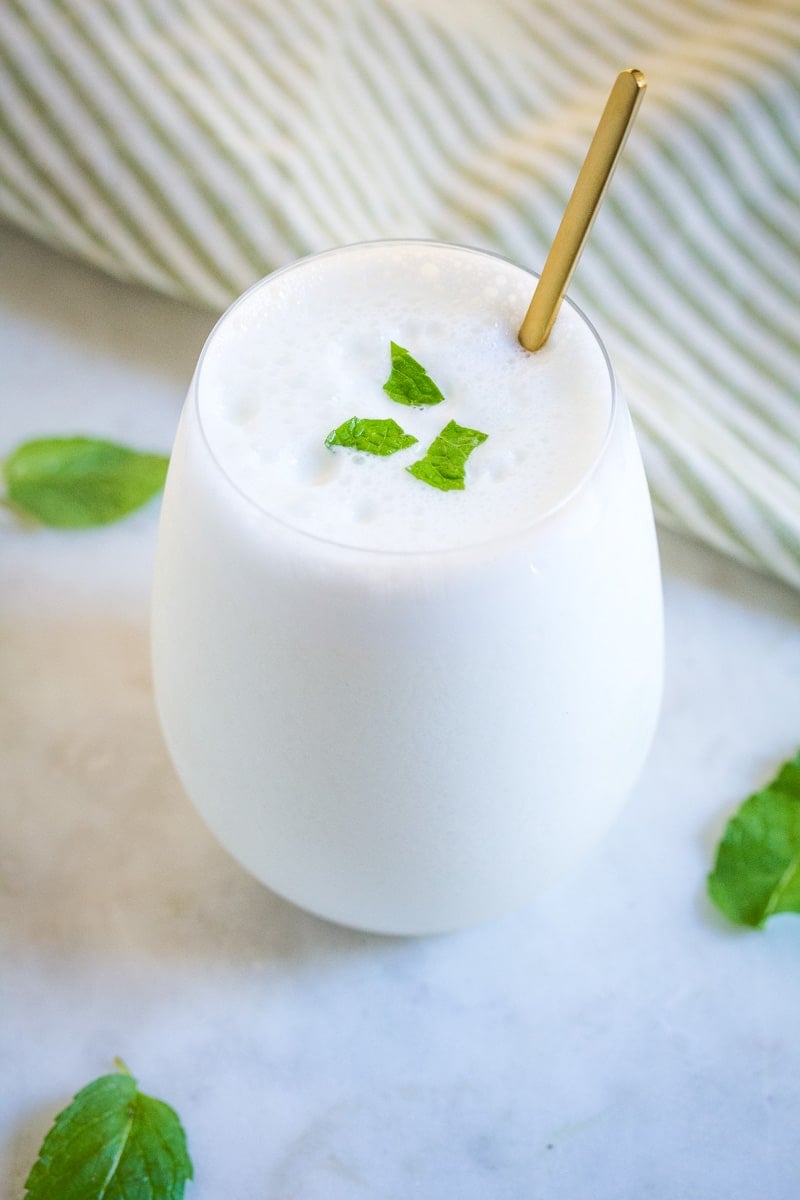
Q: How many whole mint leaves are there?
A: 3